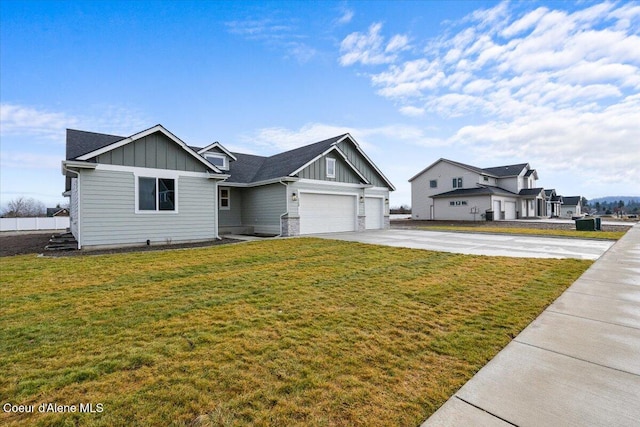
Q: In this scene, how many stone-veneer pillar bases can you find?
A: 3